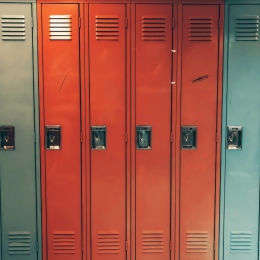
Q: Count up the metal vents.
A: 12